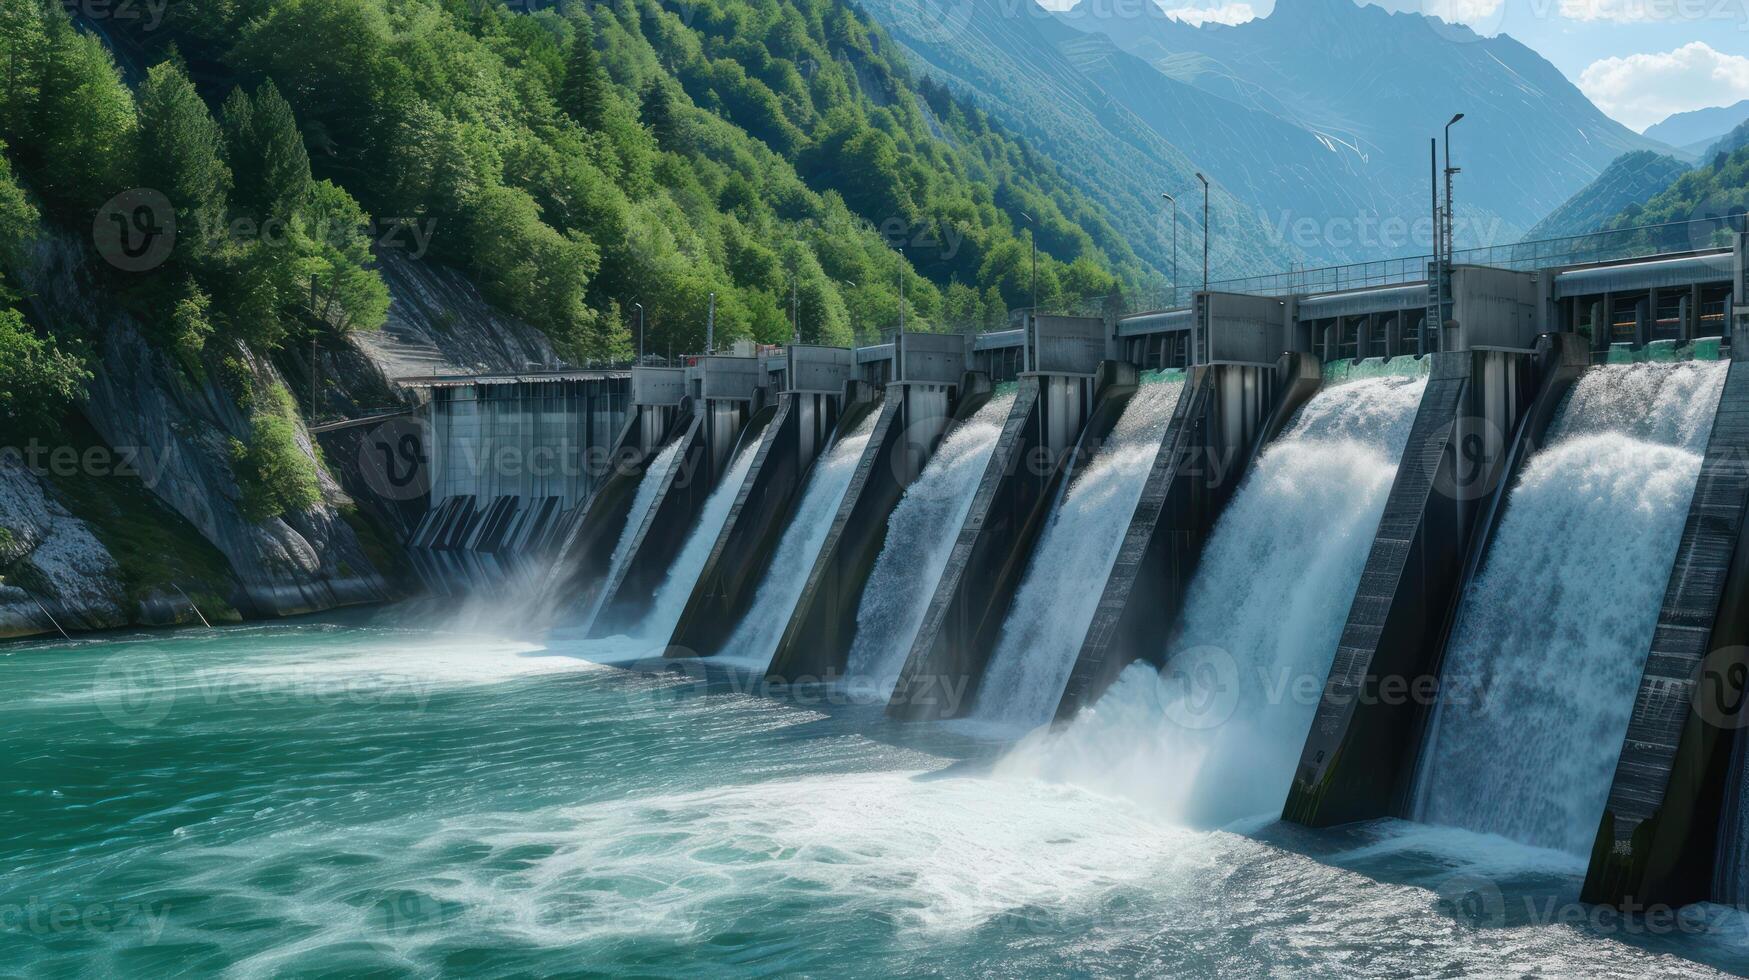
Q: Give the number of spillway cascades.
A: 7